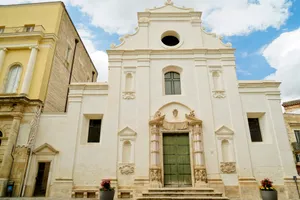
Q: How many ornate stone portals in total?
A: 1